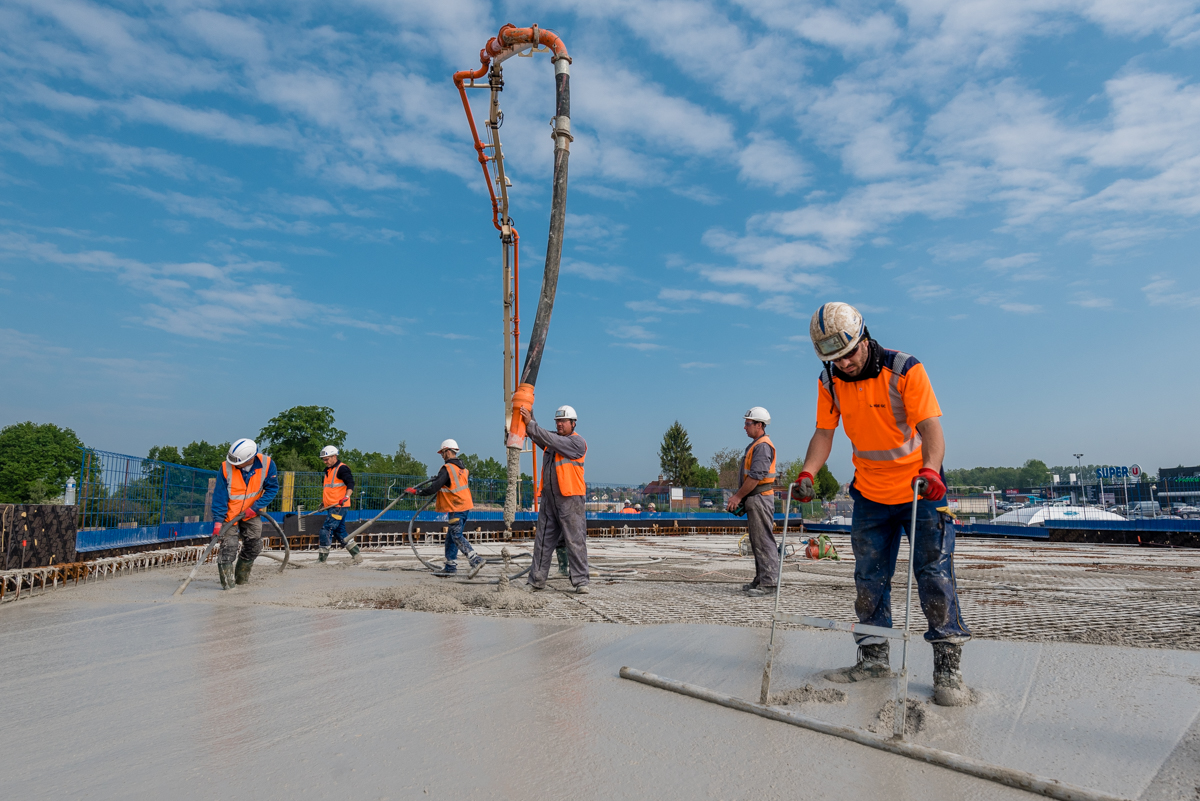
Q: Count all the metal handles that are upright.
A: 2